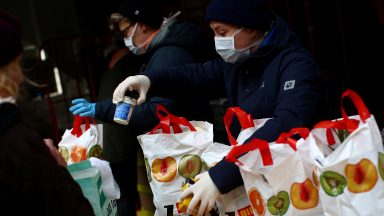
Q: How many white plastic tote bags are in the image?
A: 5